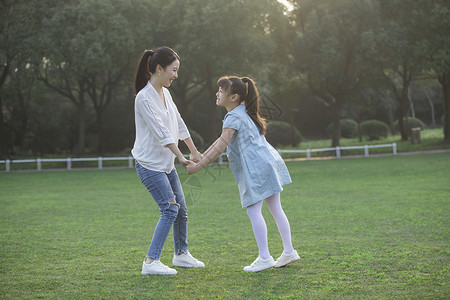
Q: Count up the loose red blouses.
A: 0